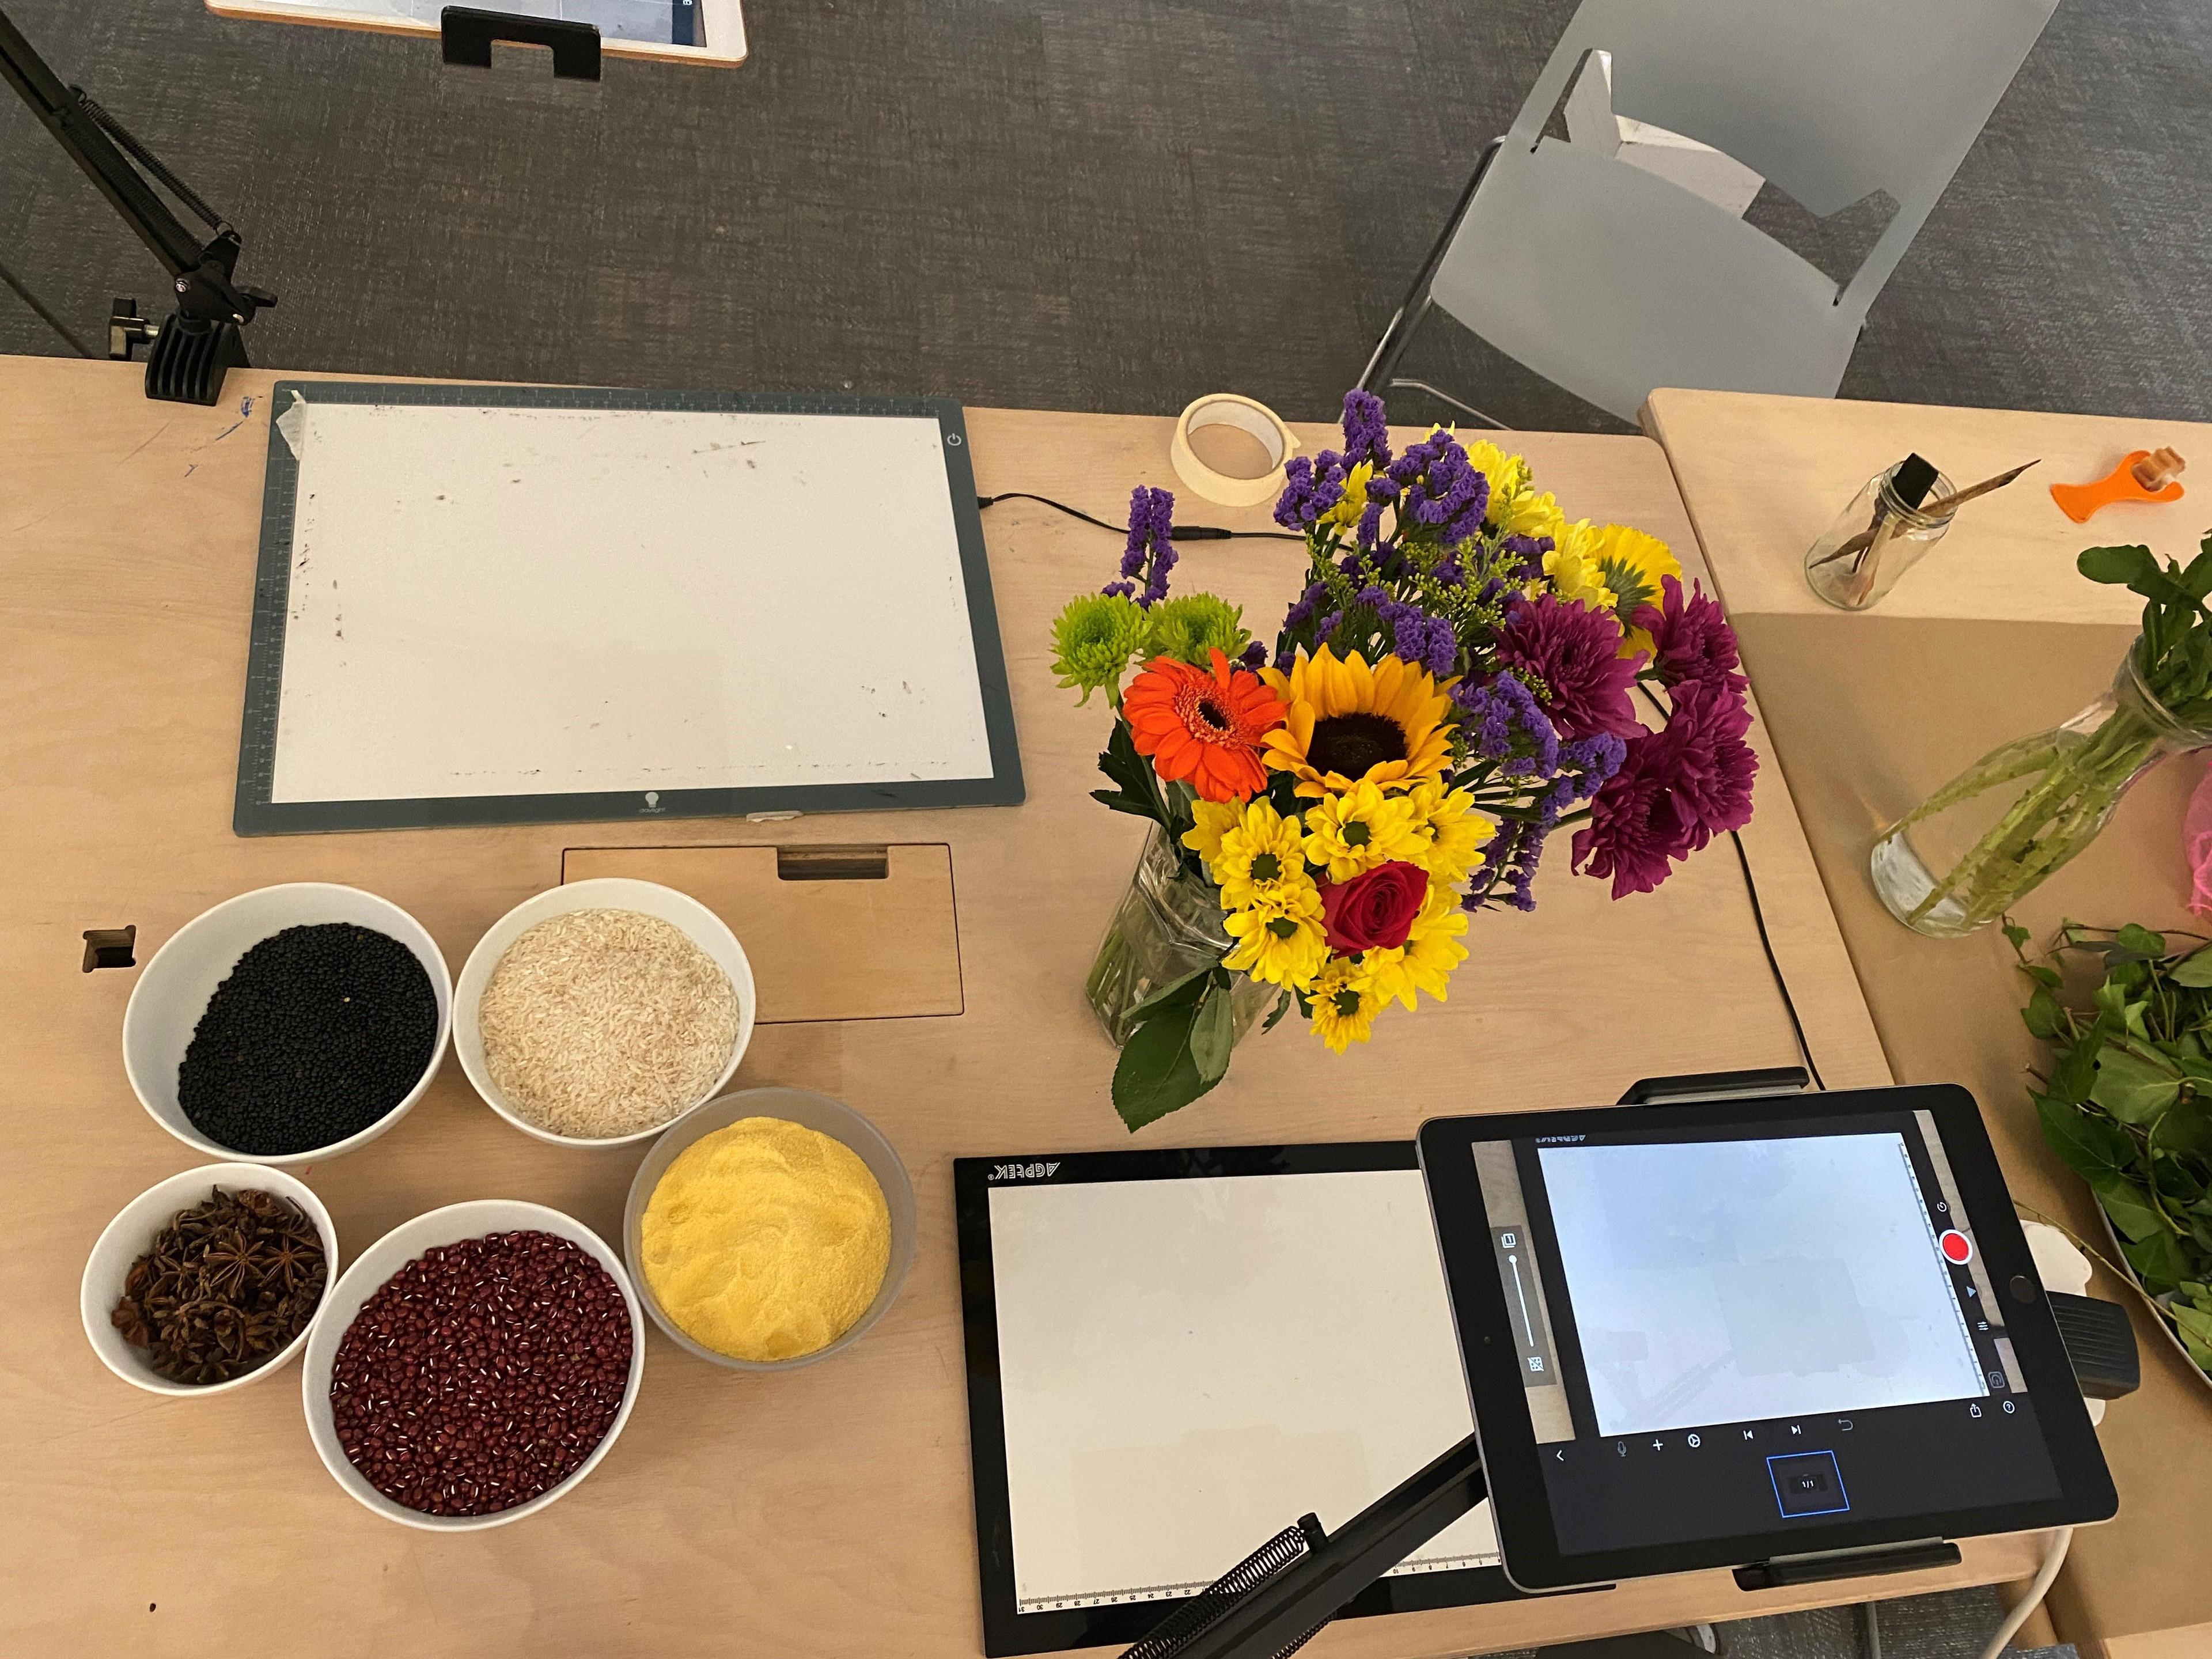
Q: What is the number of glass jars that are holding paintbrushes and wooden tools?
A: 1